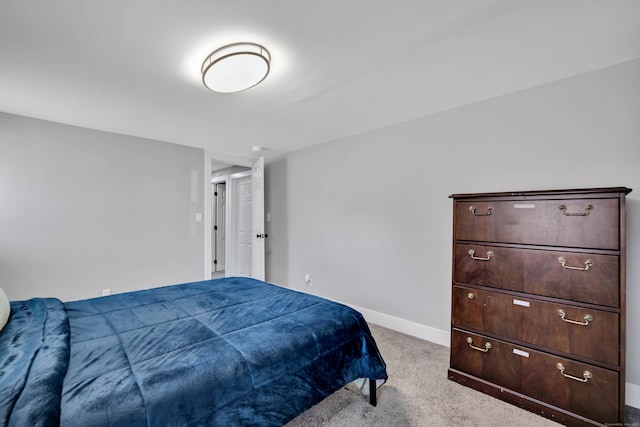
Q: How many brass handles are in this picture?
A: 7